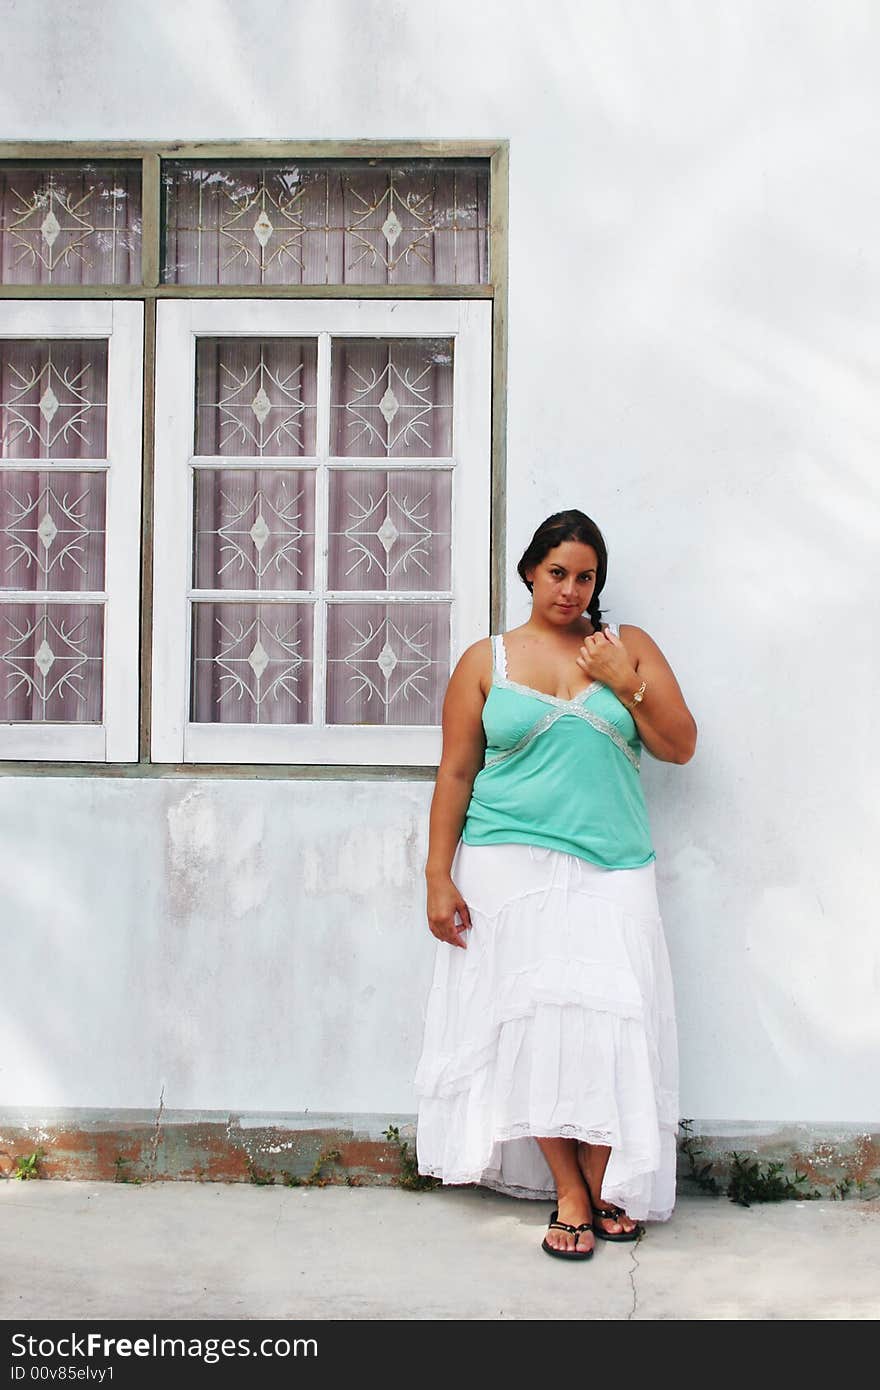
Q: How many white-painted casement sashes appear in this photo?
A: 2